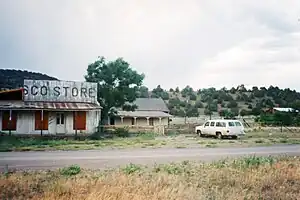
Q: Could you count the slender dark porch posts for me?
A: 3